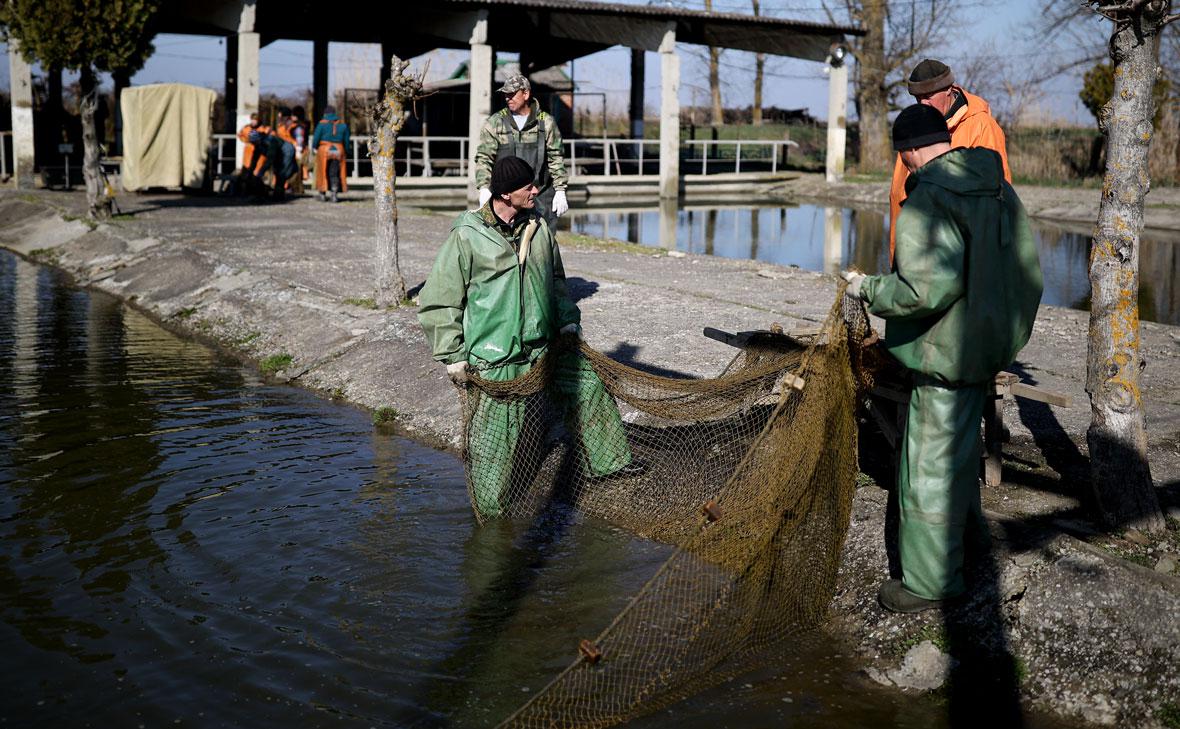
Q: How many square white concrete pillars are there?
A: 5